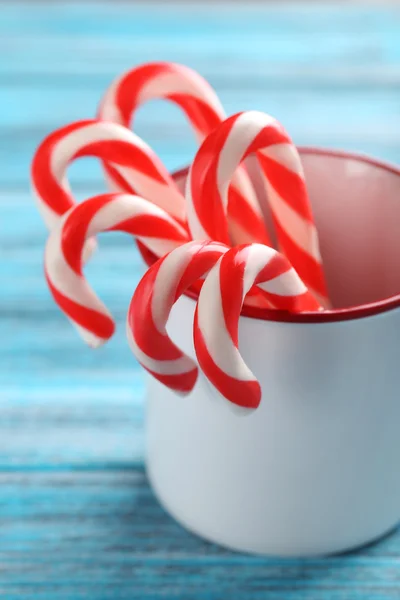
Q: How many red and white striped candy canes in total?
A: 6